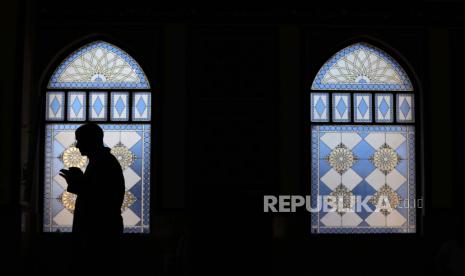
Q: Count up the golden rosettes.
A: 8